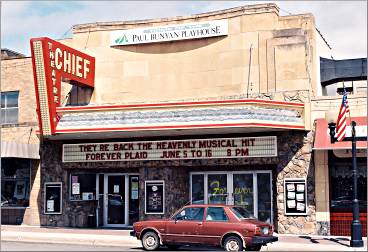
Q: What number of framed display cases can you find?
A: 3